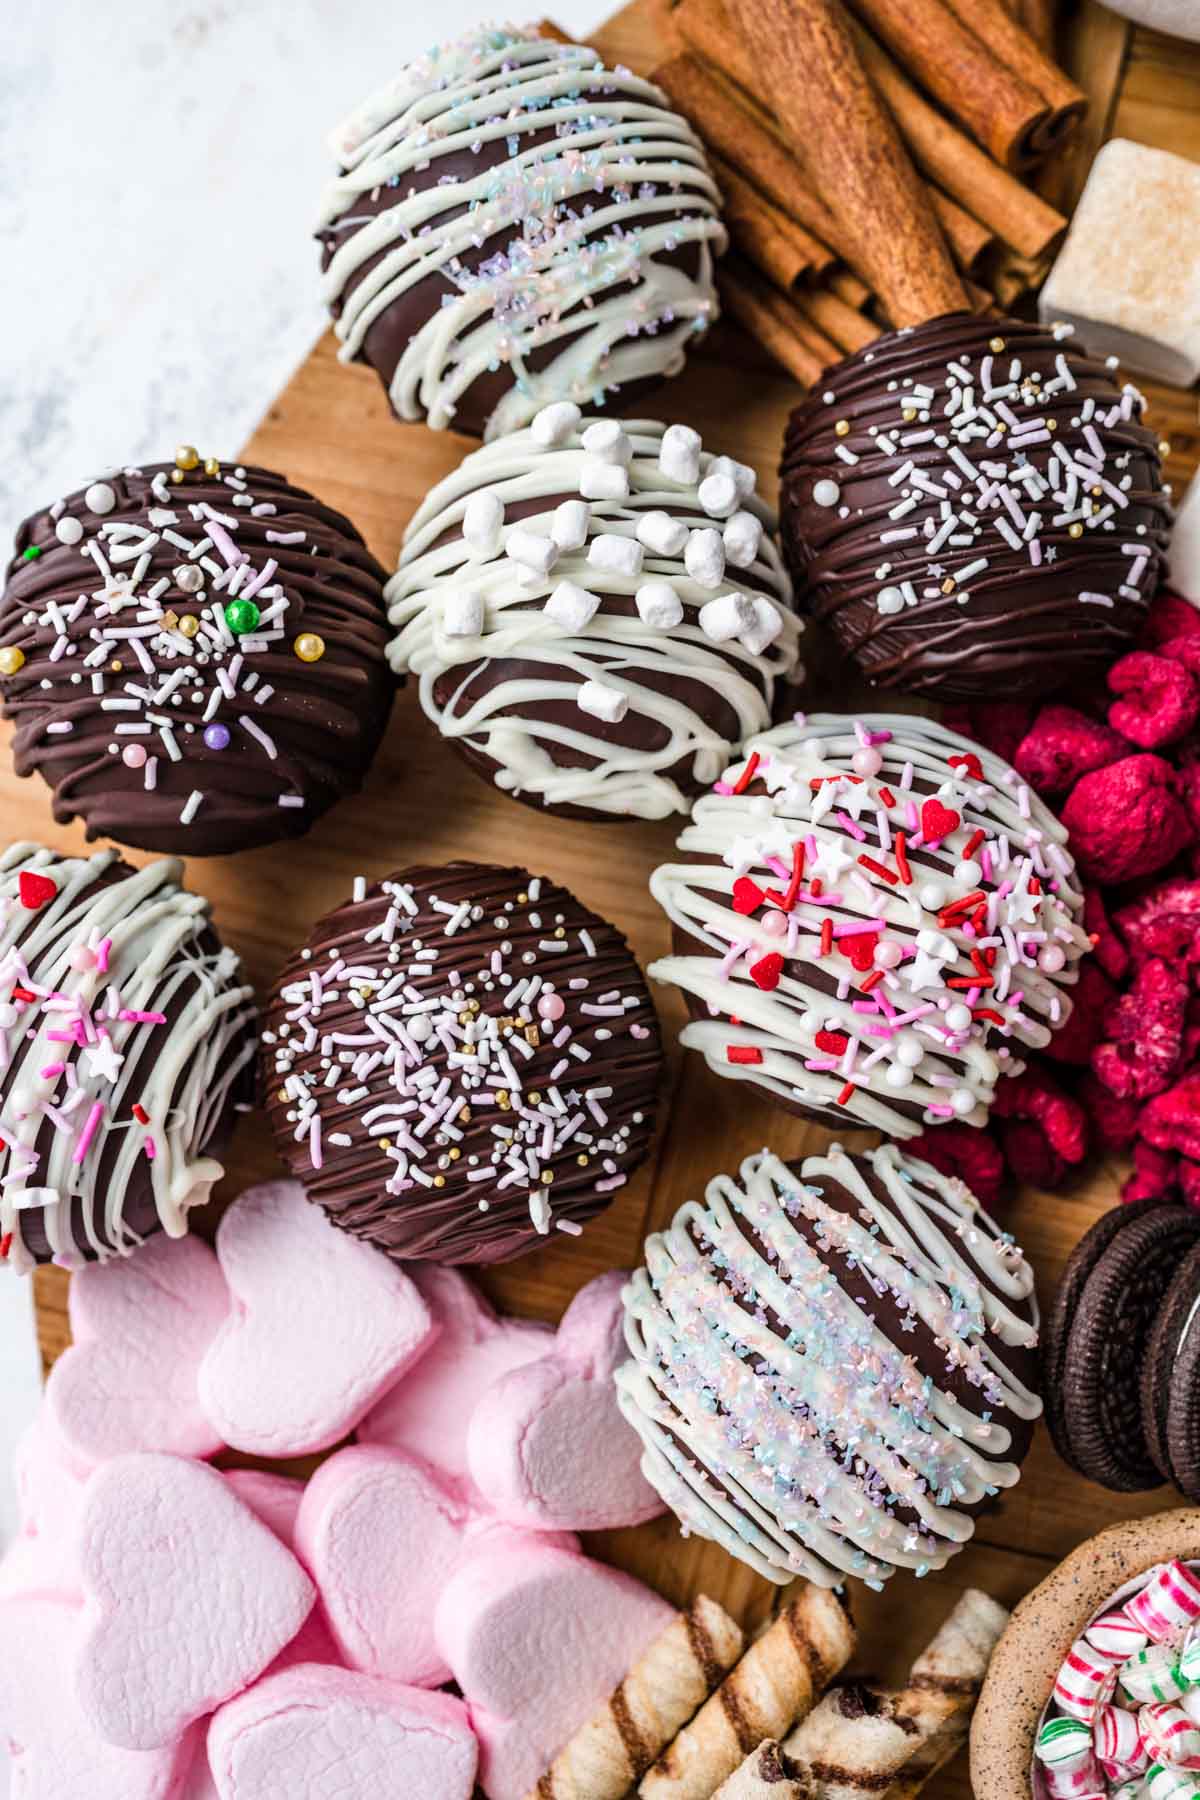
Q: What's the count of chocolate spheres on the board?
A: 8